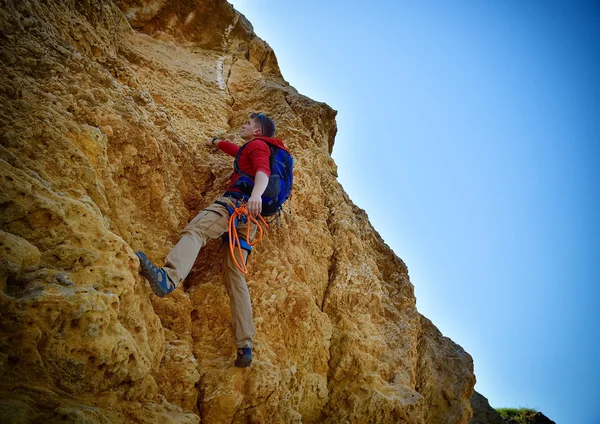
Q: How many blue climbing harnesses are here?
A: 1